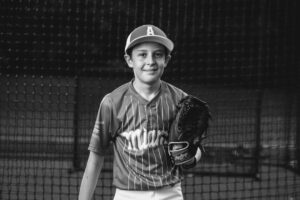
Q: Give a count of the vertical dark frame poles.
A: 2